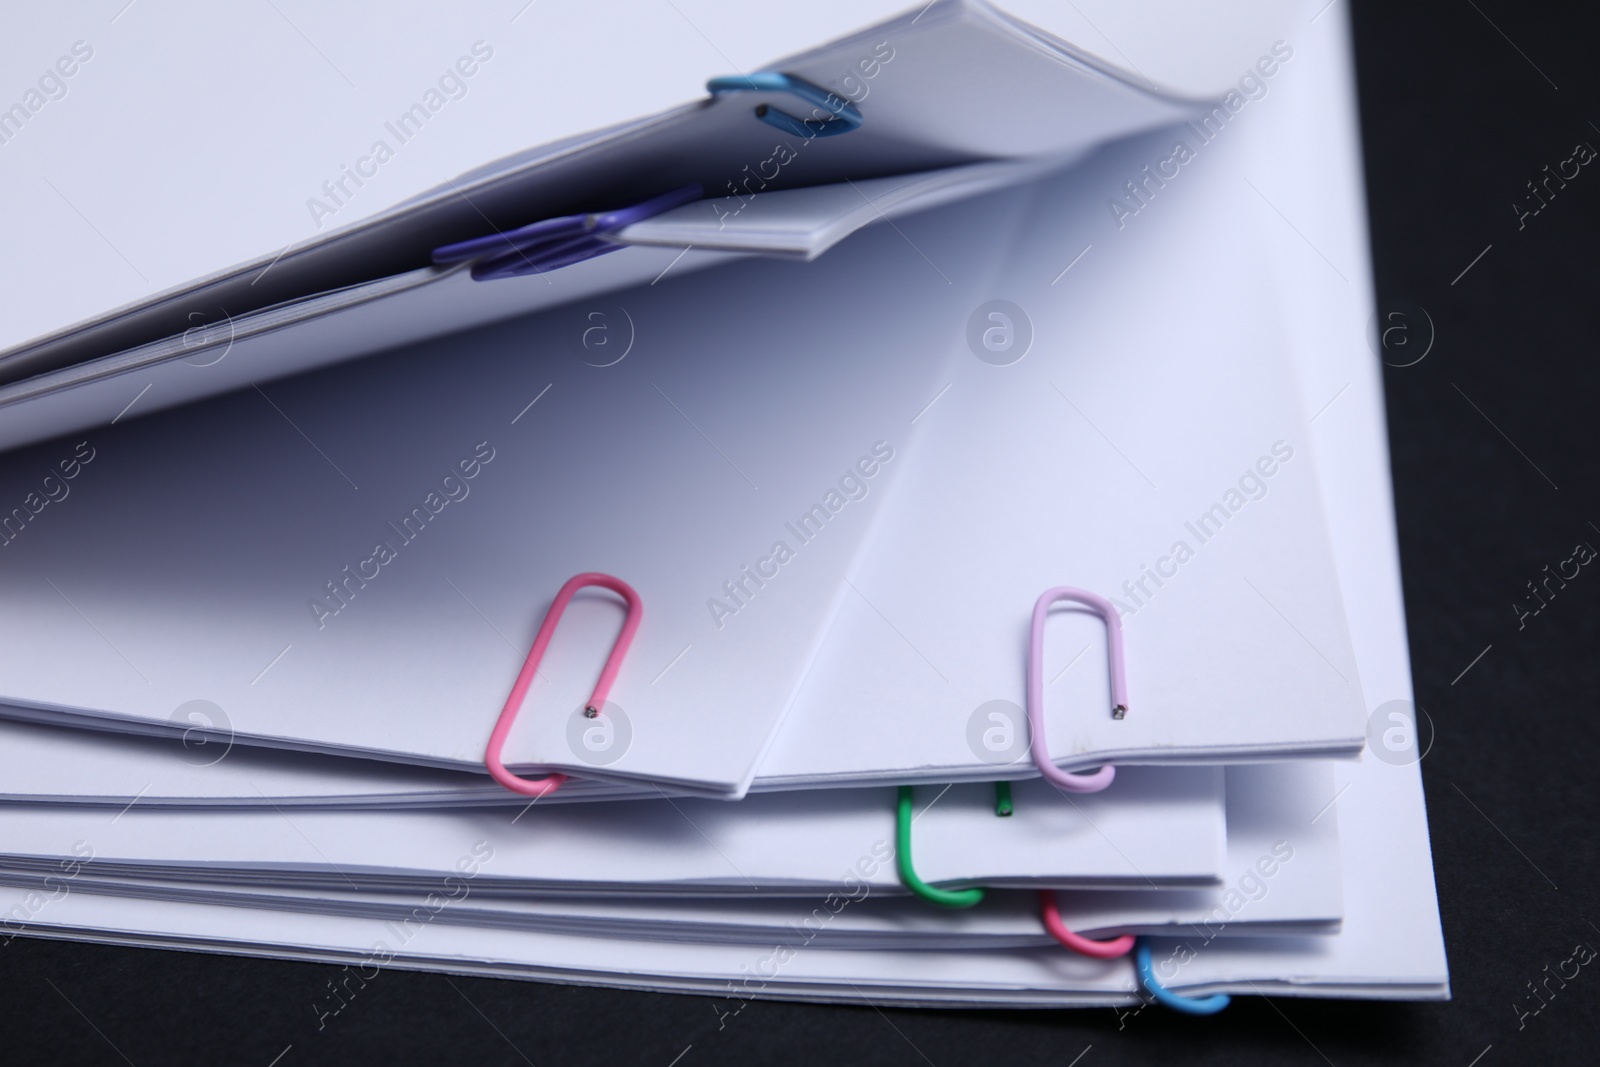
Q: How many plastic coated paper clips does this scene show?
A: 7